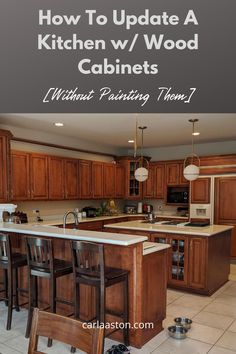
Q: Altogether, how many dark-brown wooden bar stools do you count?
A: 3